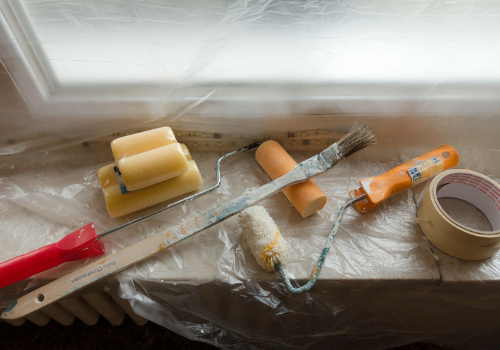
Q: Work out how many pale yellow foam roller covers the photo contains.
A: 4